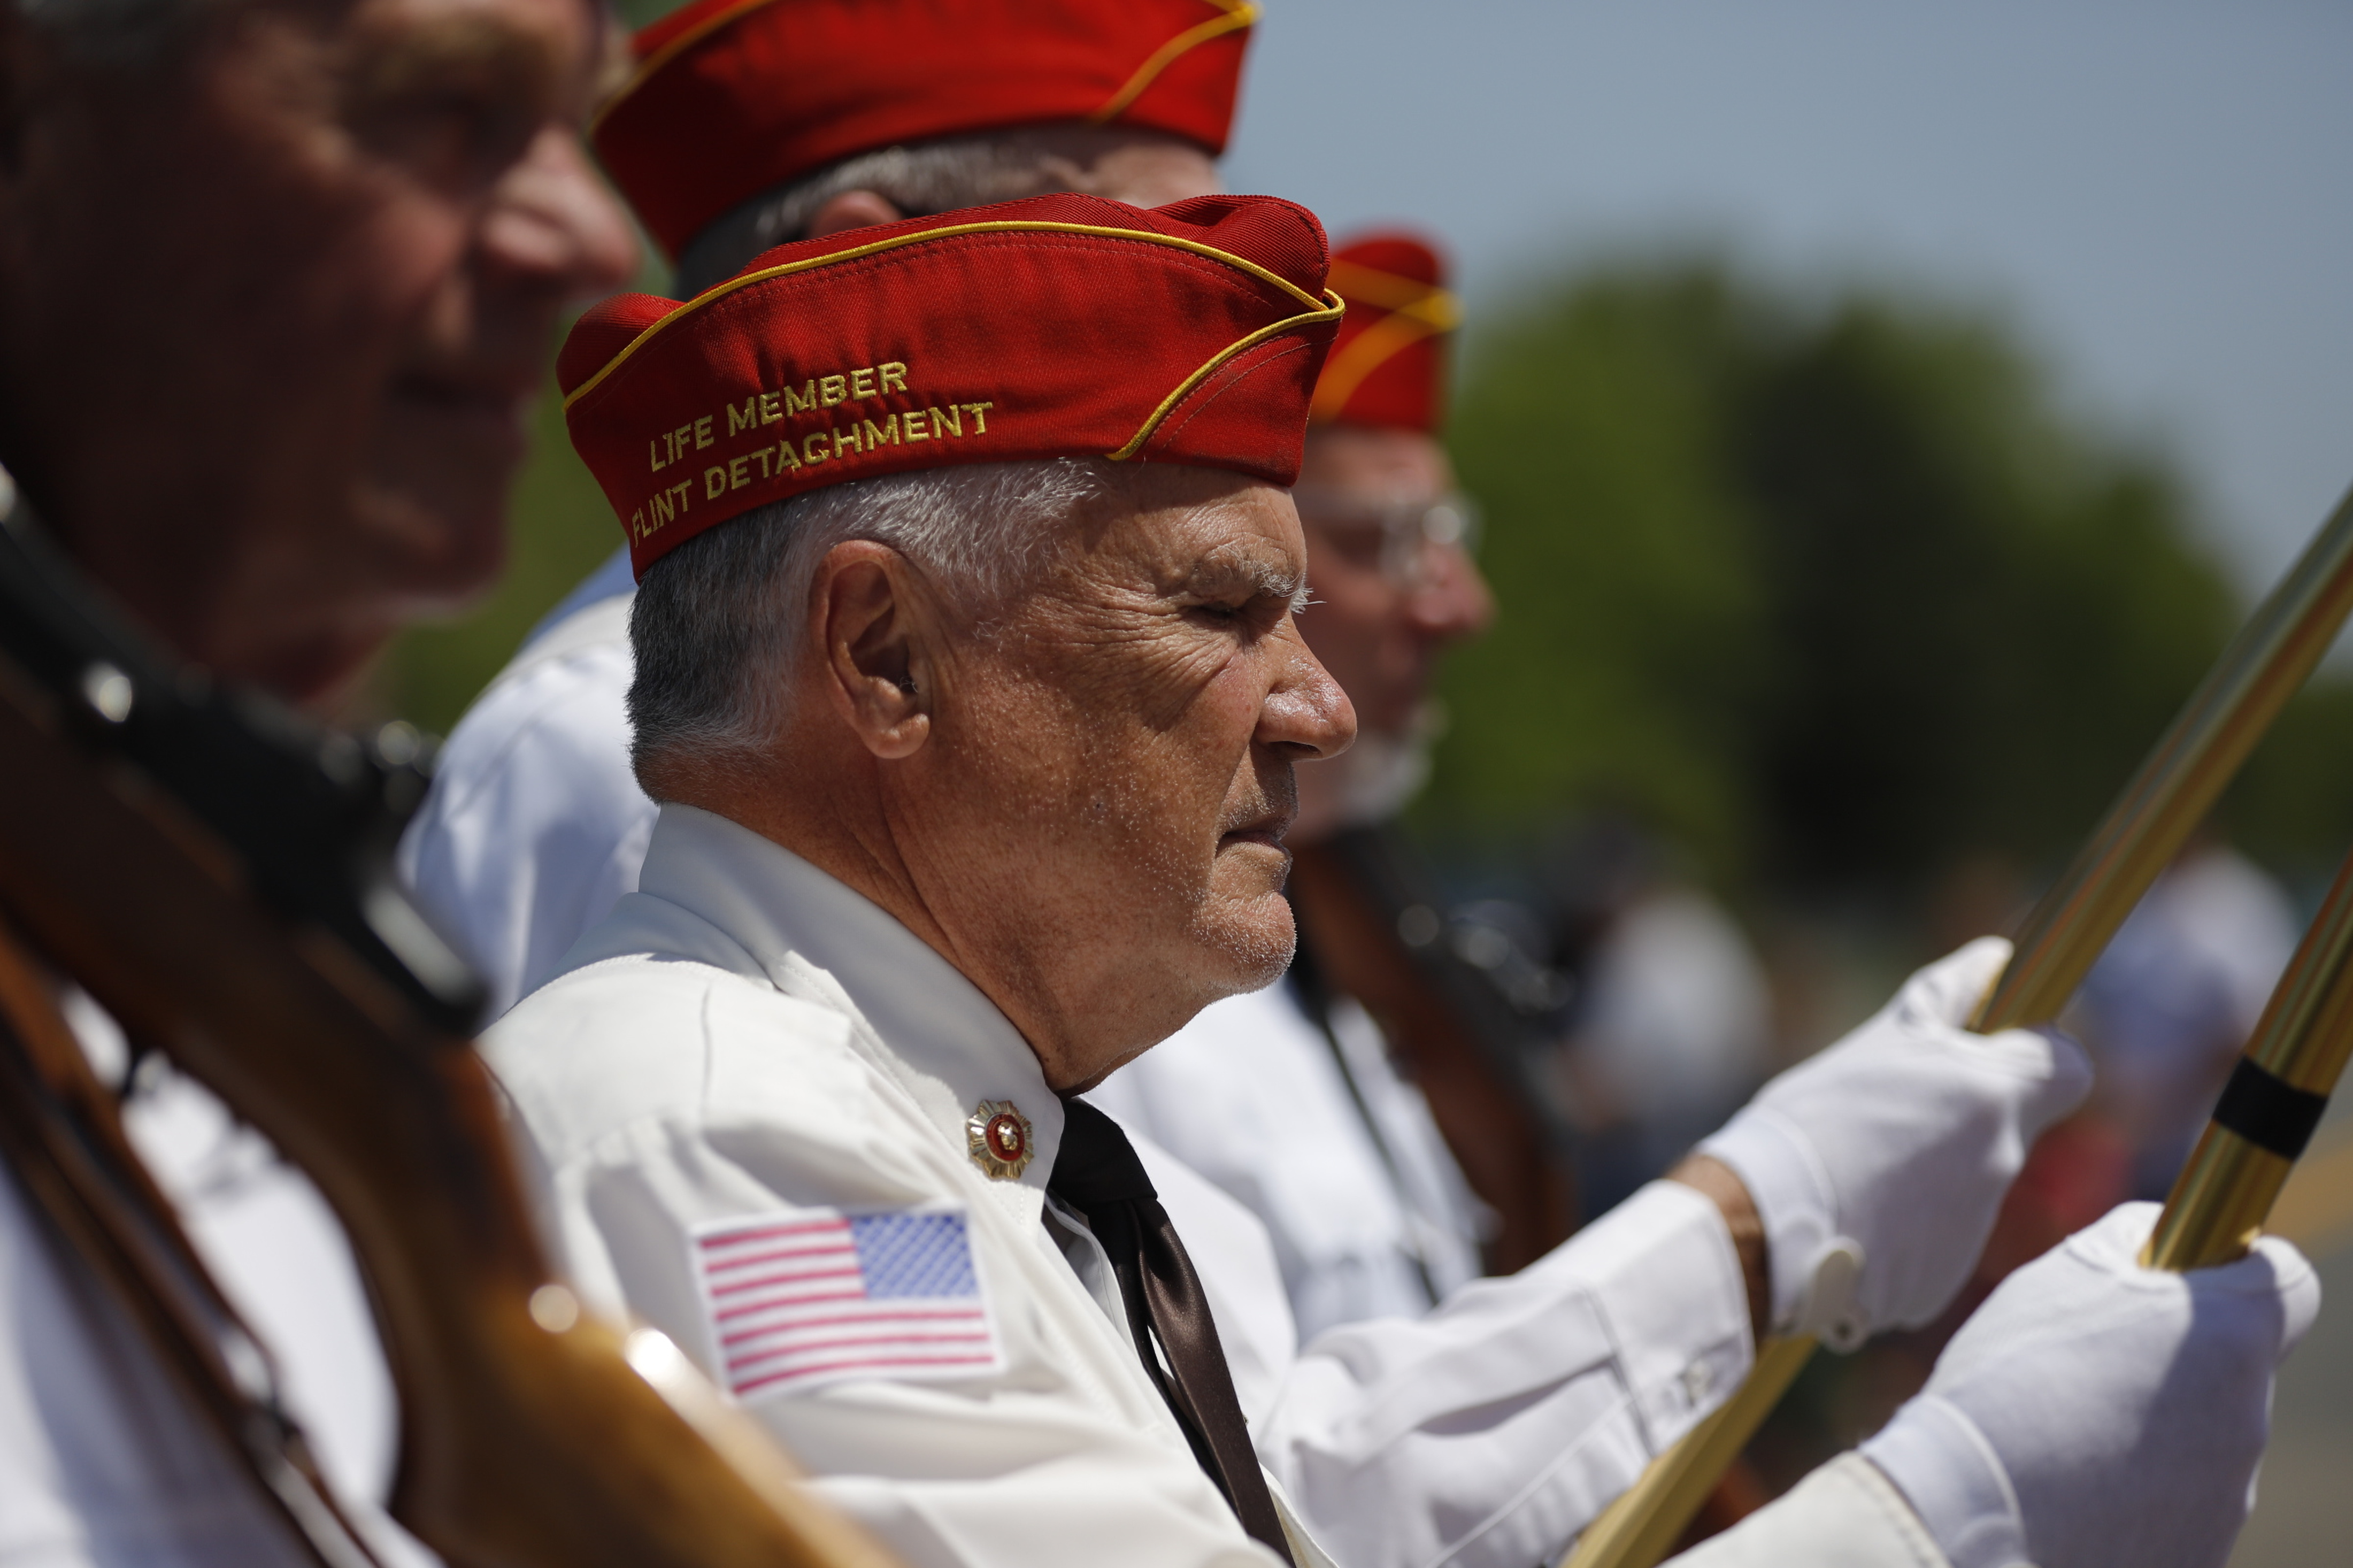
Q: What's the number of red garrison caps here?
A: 3